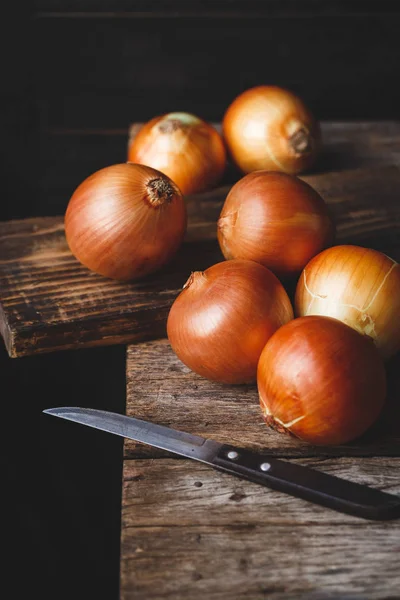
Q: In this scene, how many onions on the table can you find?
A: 7